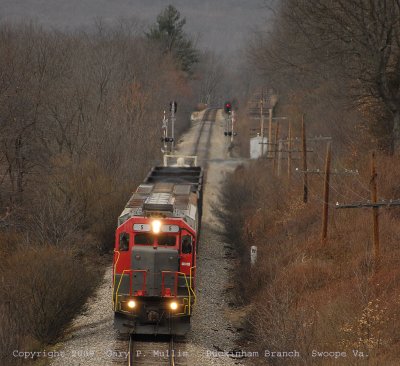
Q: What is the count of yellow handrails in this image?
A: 4